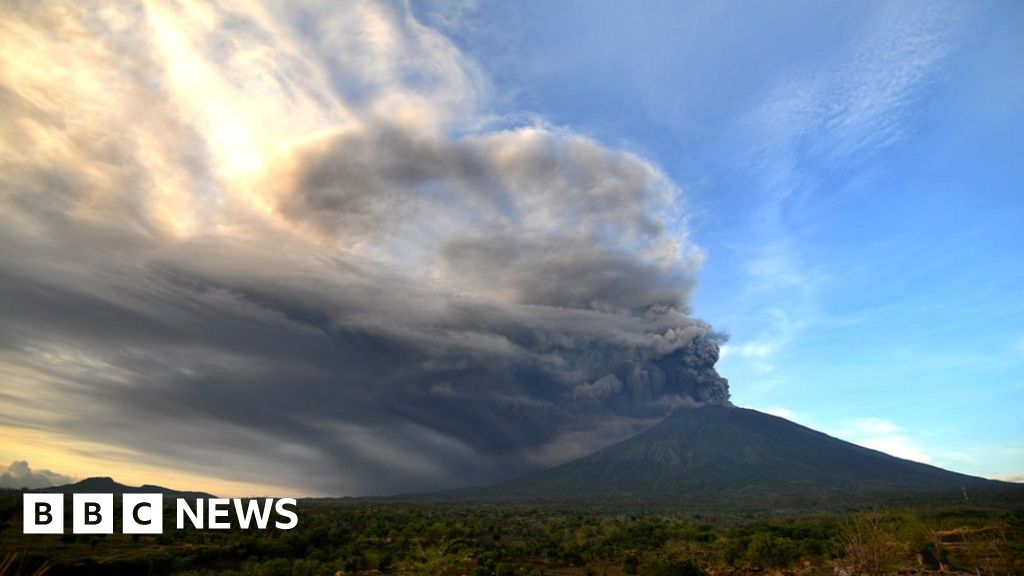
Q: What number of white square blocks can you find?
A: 3